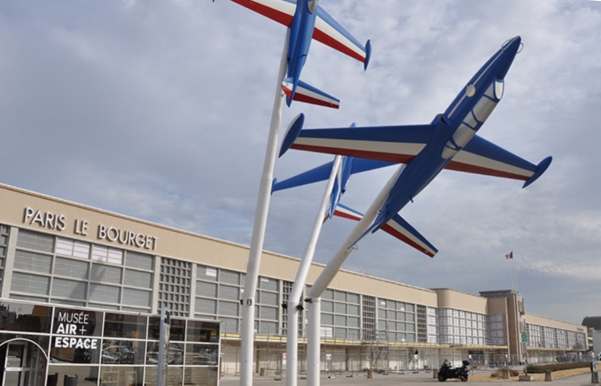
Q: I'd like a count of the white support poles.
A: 3